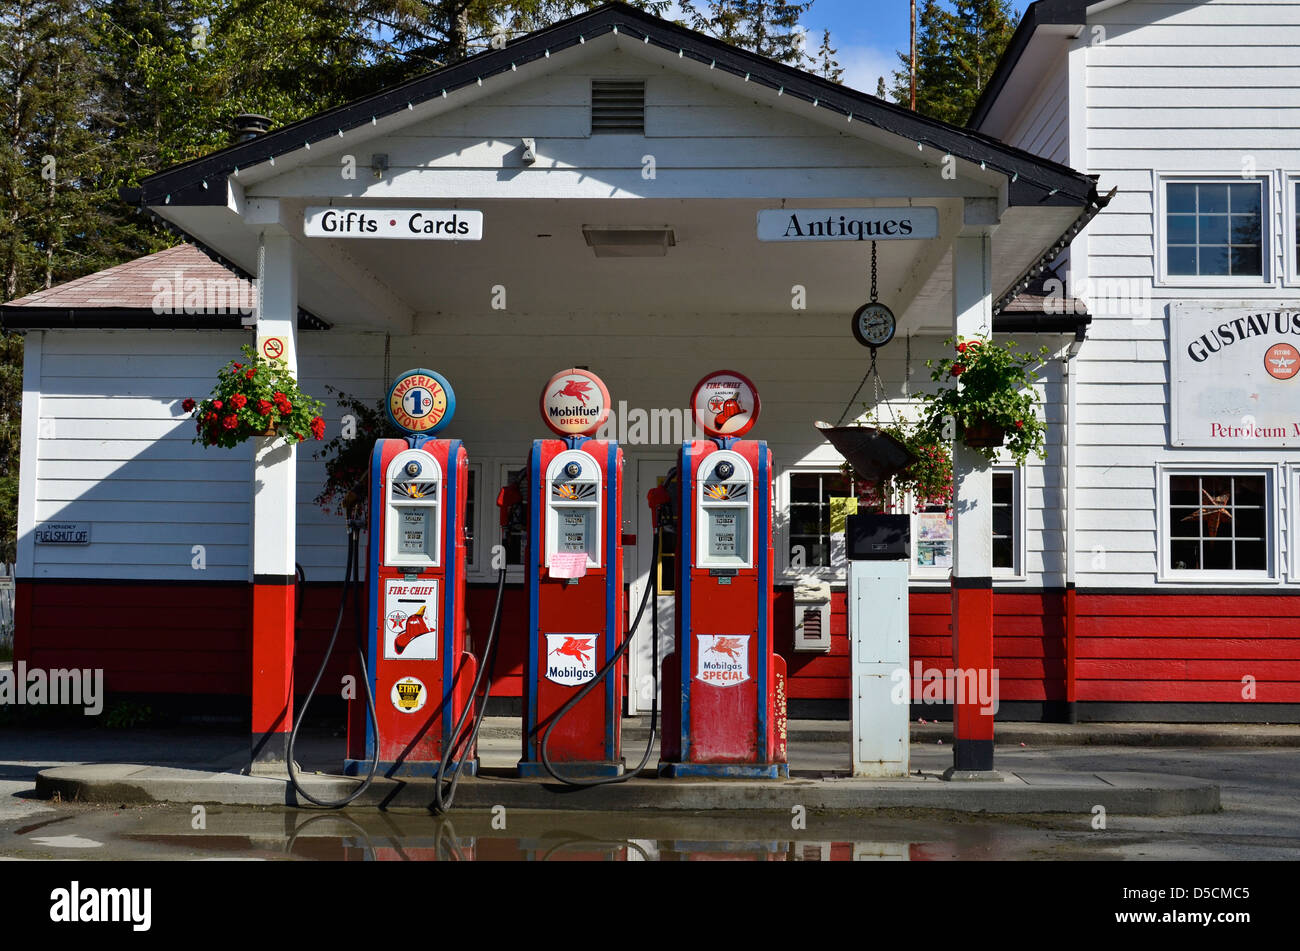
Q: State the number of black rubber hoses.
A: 3